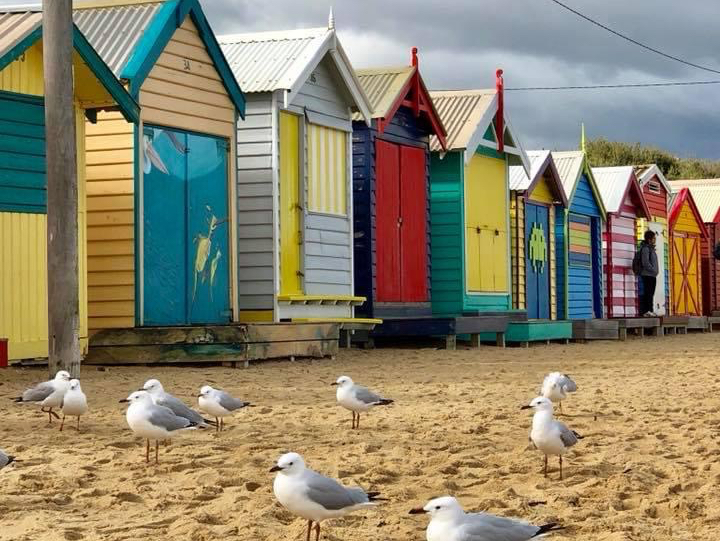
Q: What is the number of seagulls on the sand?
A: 11